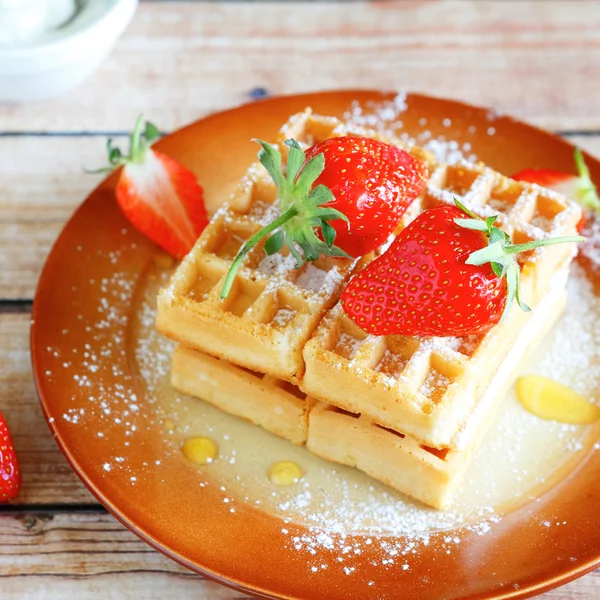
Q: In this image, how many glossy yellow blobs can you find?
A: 3